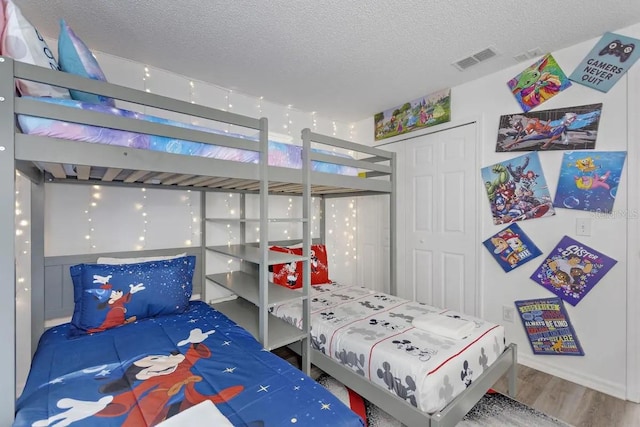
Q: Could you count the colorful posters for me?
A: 9